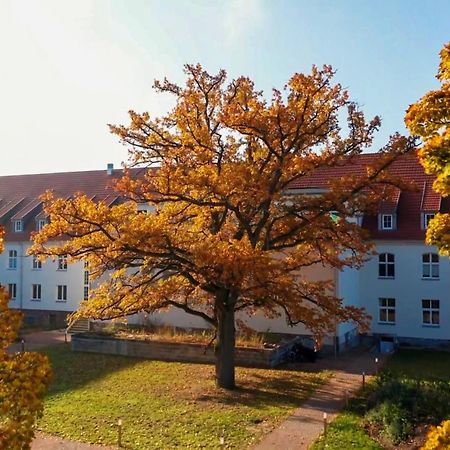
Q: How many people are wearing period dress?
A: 0